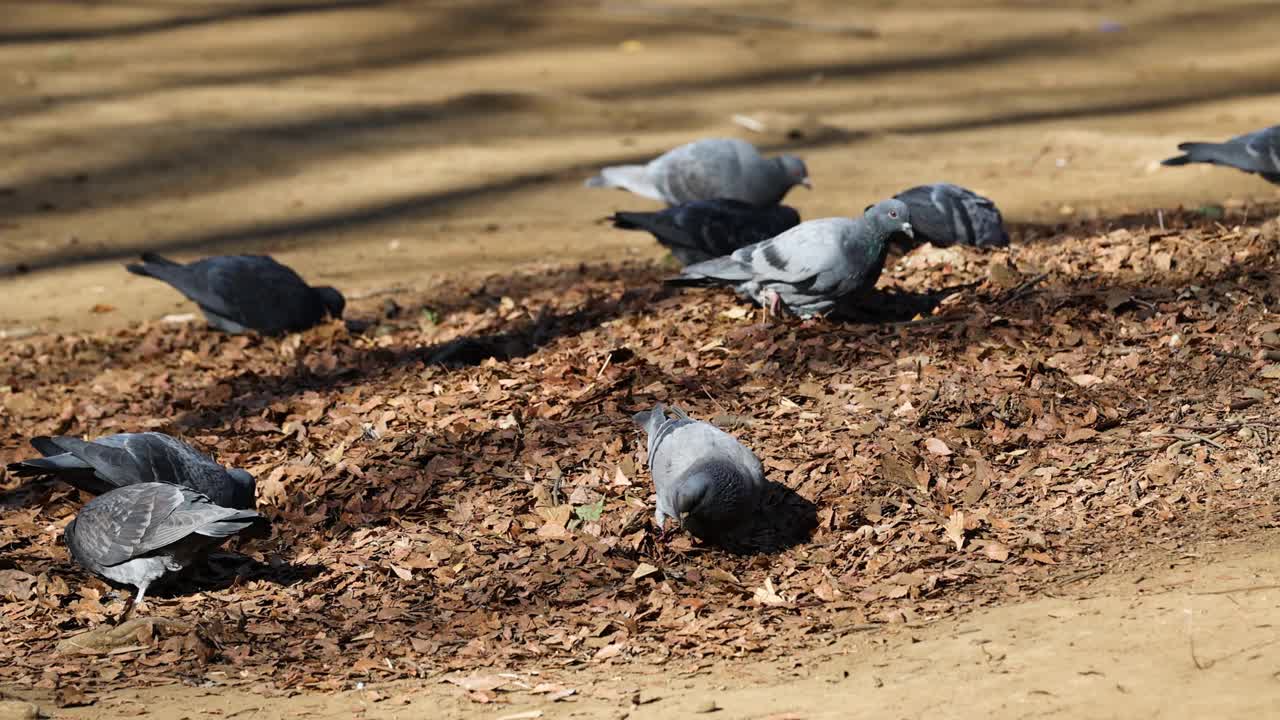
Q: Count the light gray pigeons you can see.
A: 3